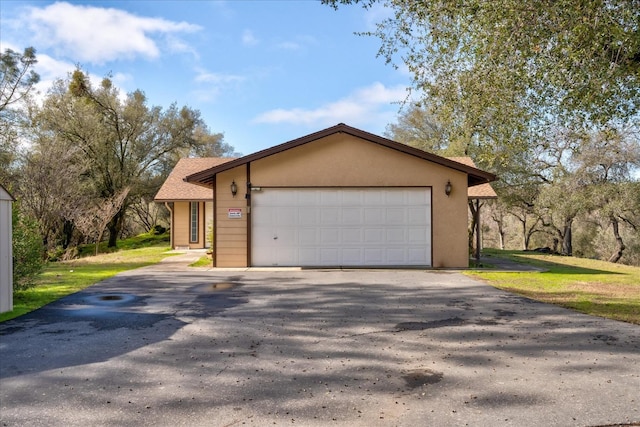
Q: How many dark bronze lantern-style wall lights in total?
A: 2